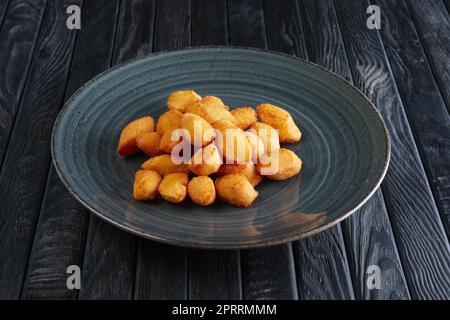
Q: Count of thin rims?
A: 1